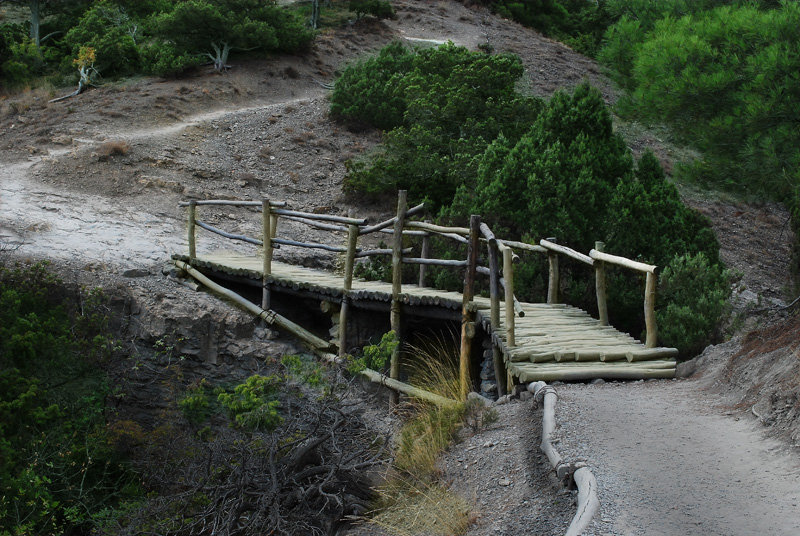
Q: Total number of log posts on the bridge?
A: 12